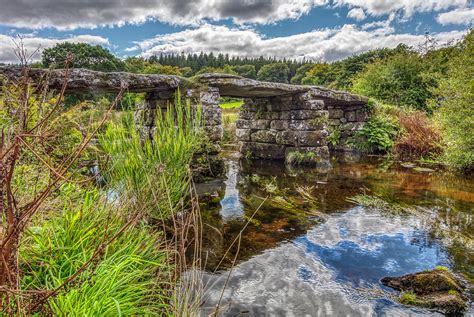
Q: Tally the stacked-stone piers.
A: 2